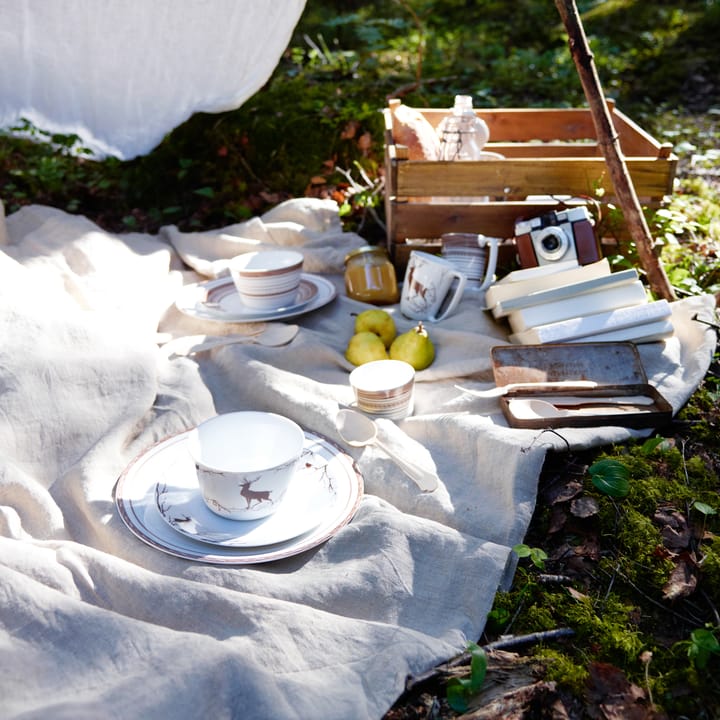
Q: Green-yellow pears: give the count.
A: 3